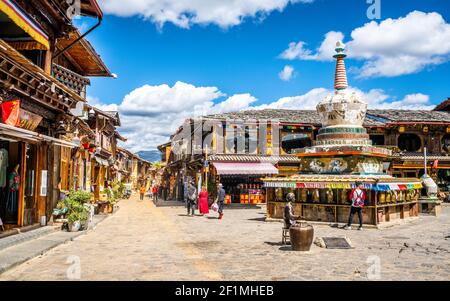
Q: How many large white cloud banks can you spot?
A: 3